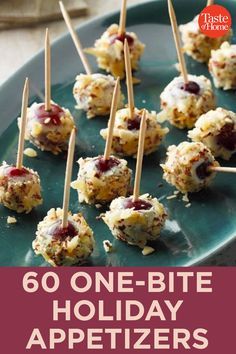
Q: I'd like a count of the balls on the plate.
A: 13